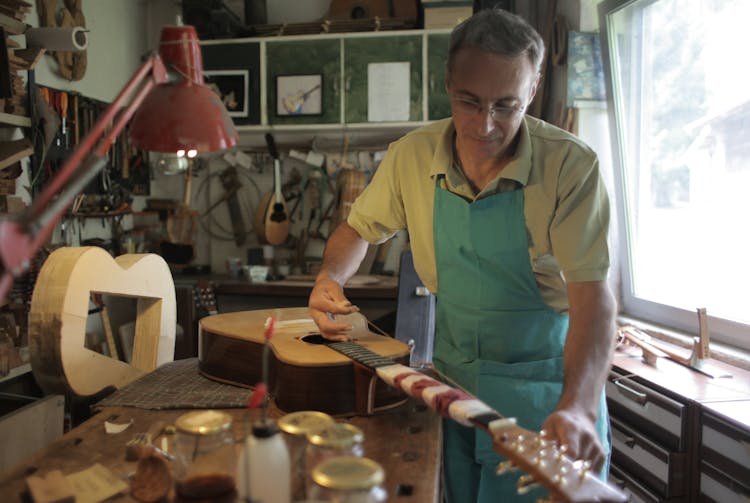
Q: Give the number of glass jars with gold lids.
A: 4